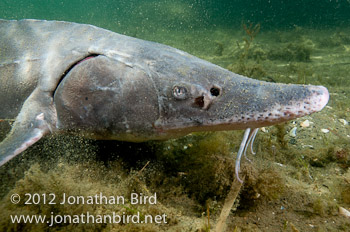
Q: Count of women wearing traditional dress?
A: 0